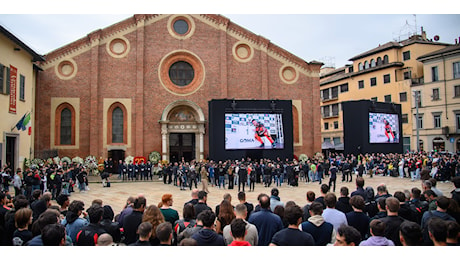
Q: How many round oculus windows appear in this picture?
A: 6